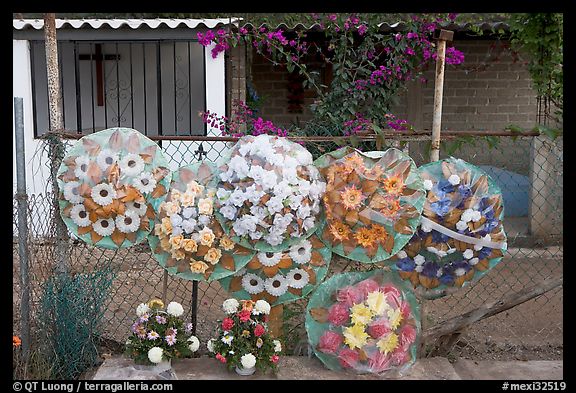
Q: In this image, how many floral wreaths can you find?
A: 7